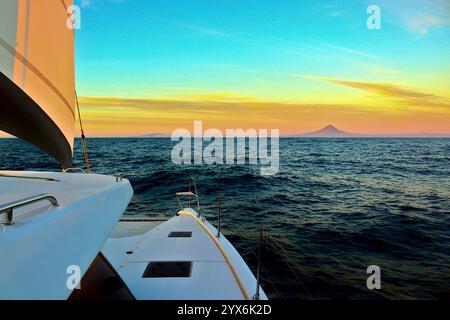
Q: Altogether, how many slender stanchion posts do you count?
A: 2